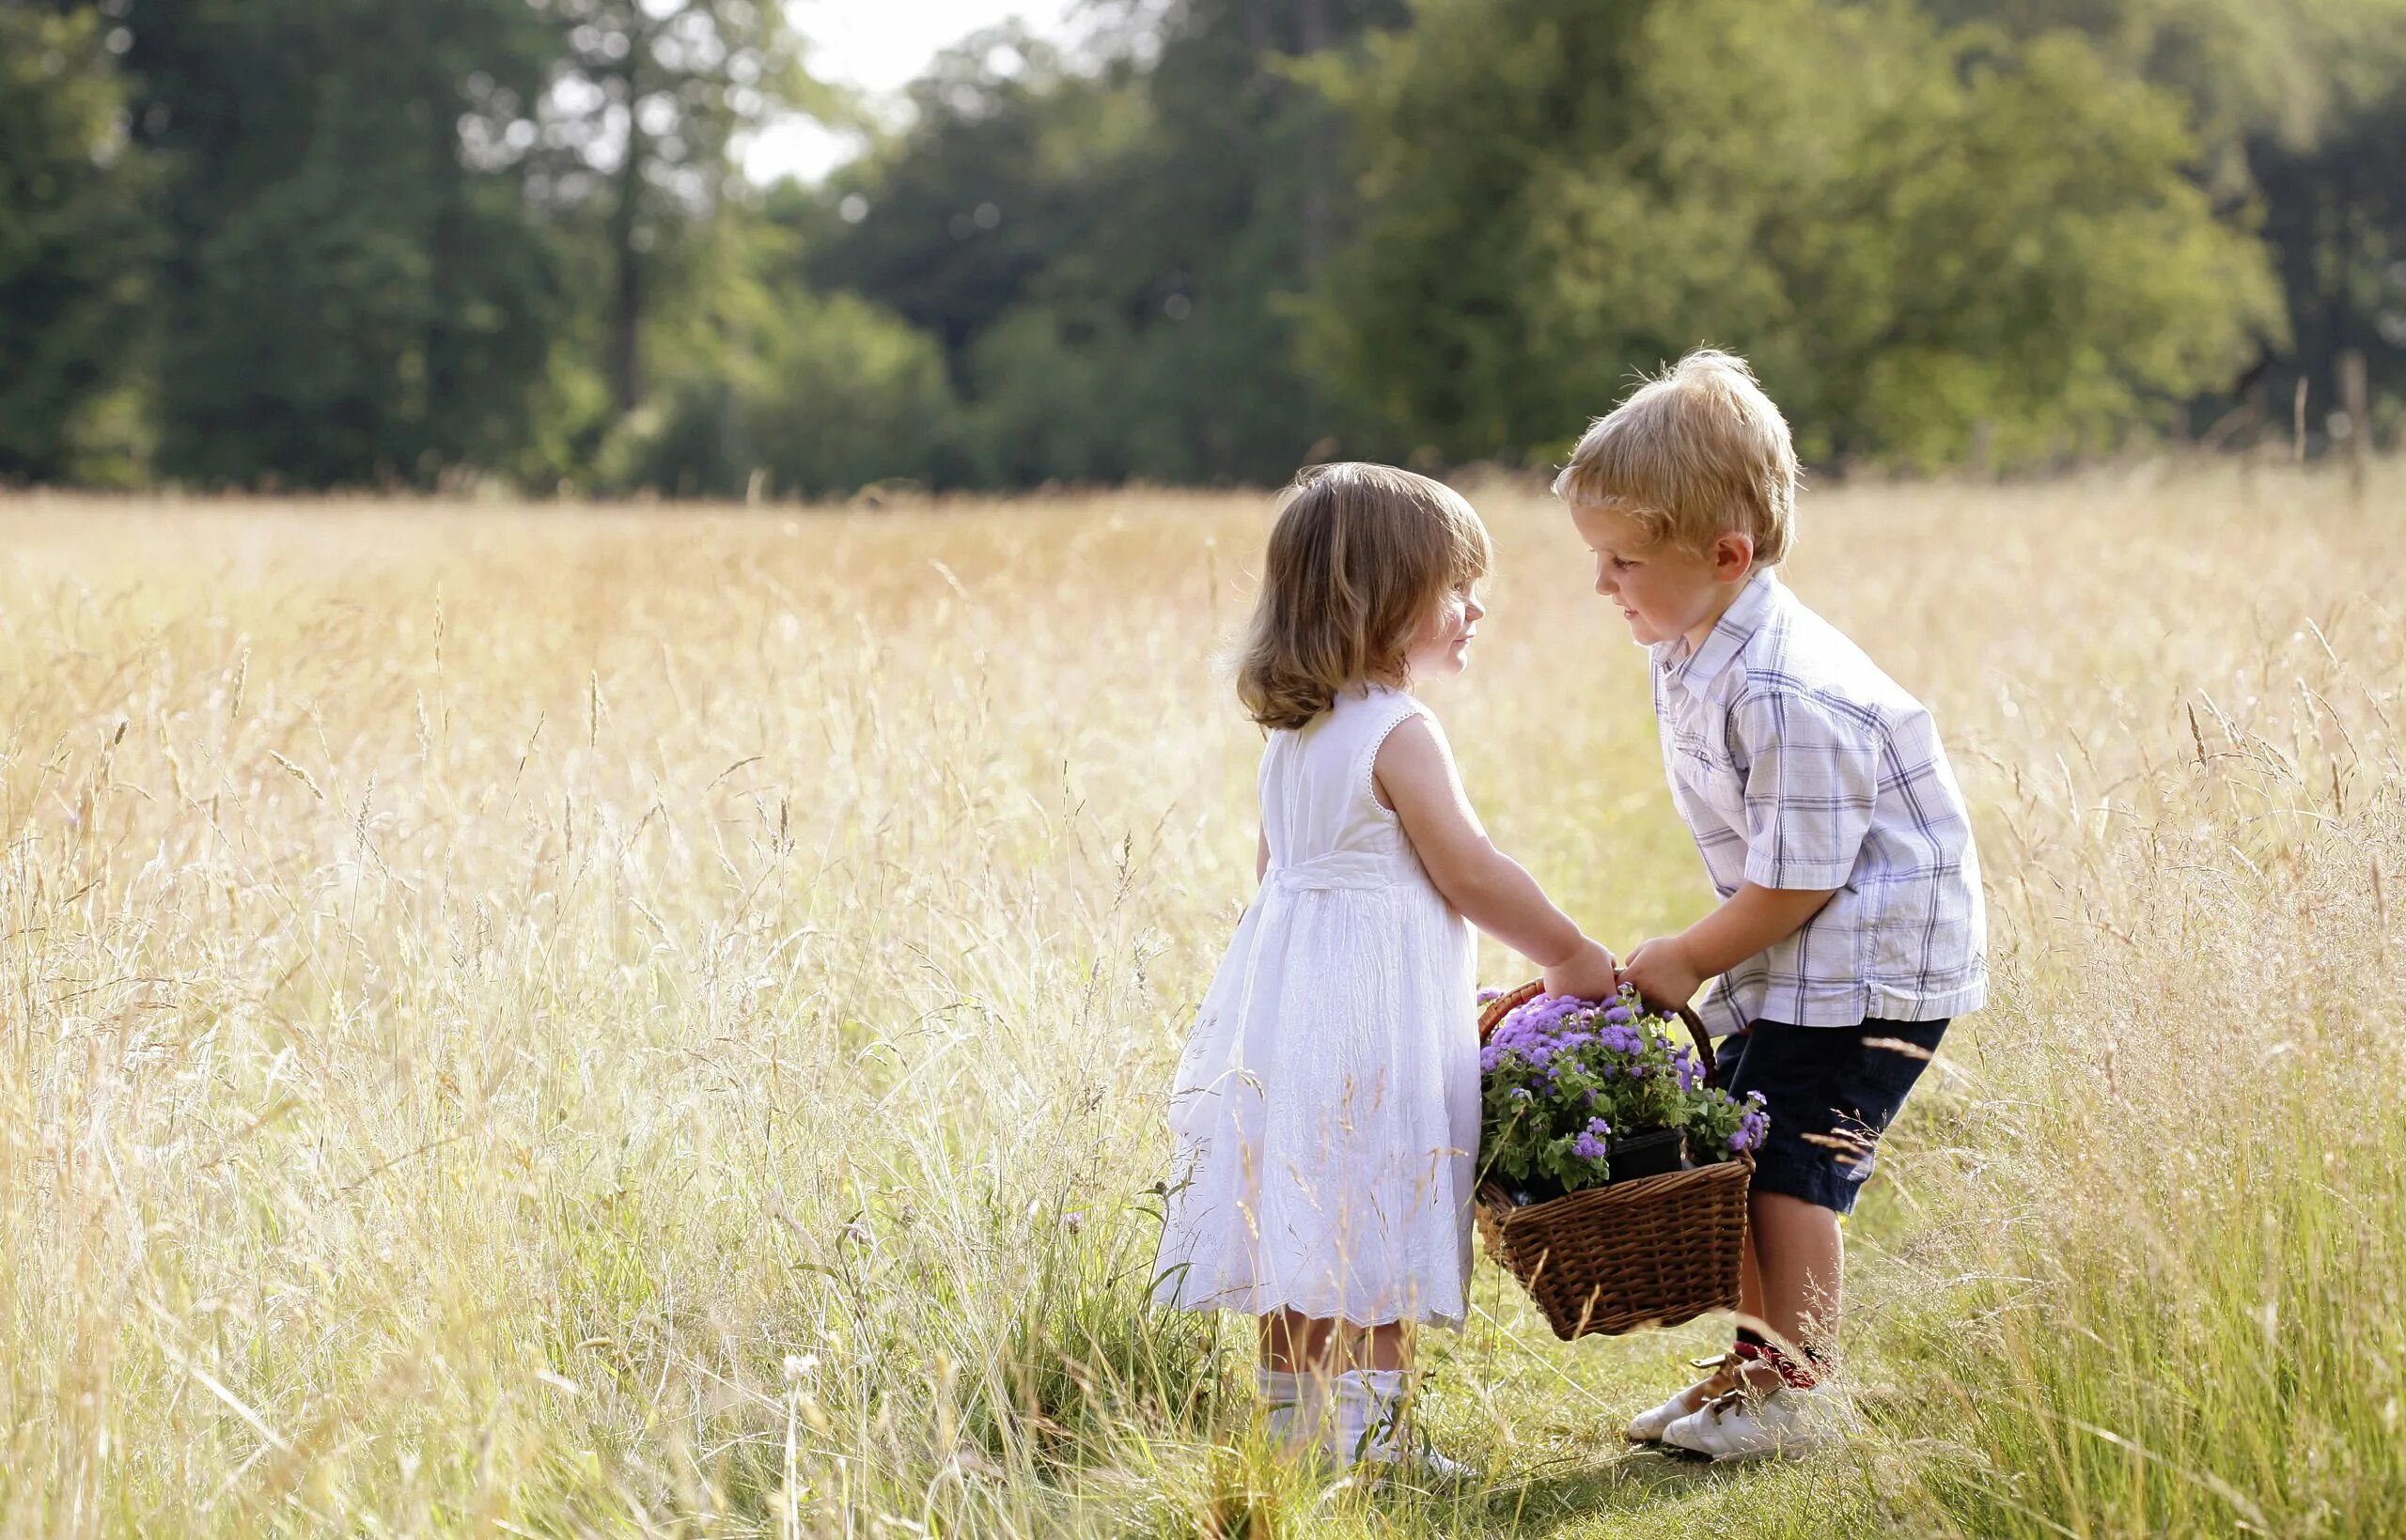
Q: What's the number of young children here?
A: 2